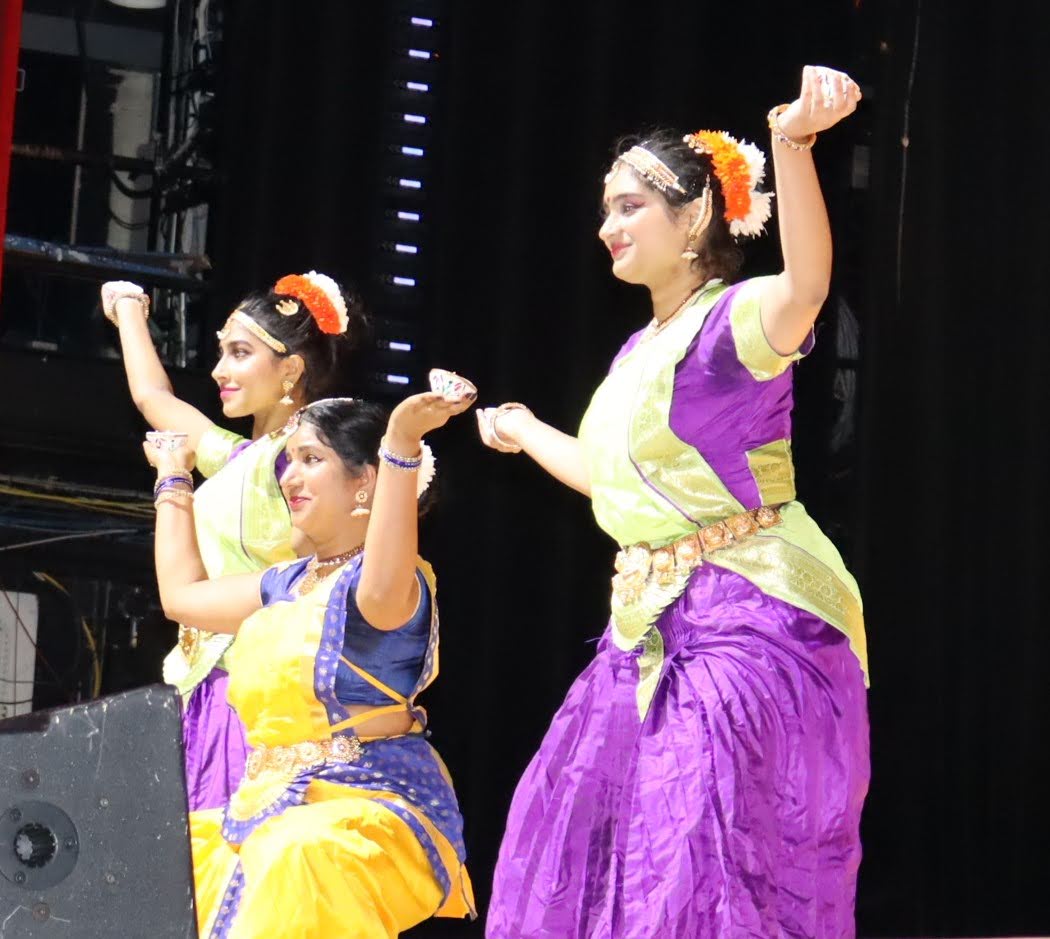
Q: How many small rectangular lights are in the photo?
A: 11